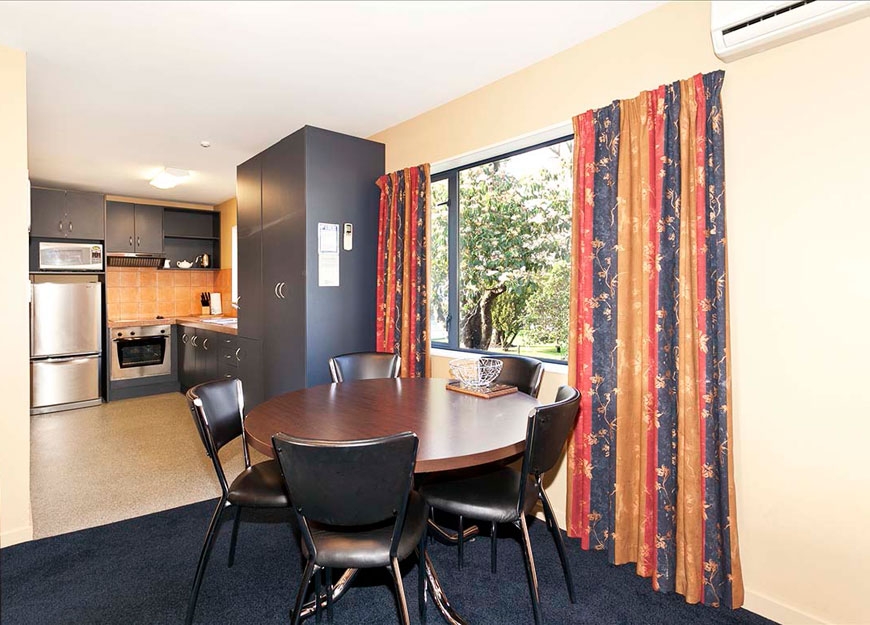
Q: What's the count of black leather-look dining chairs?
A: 5